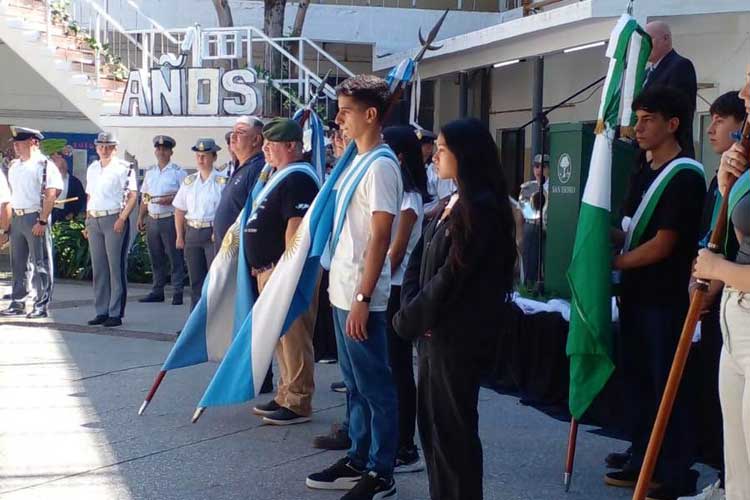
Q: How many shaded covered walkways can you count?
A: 1